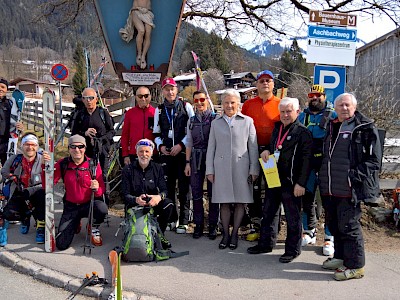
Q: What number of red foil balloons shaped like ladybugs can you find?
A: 0